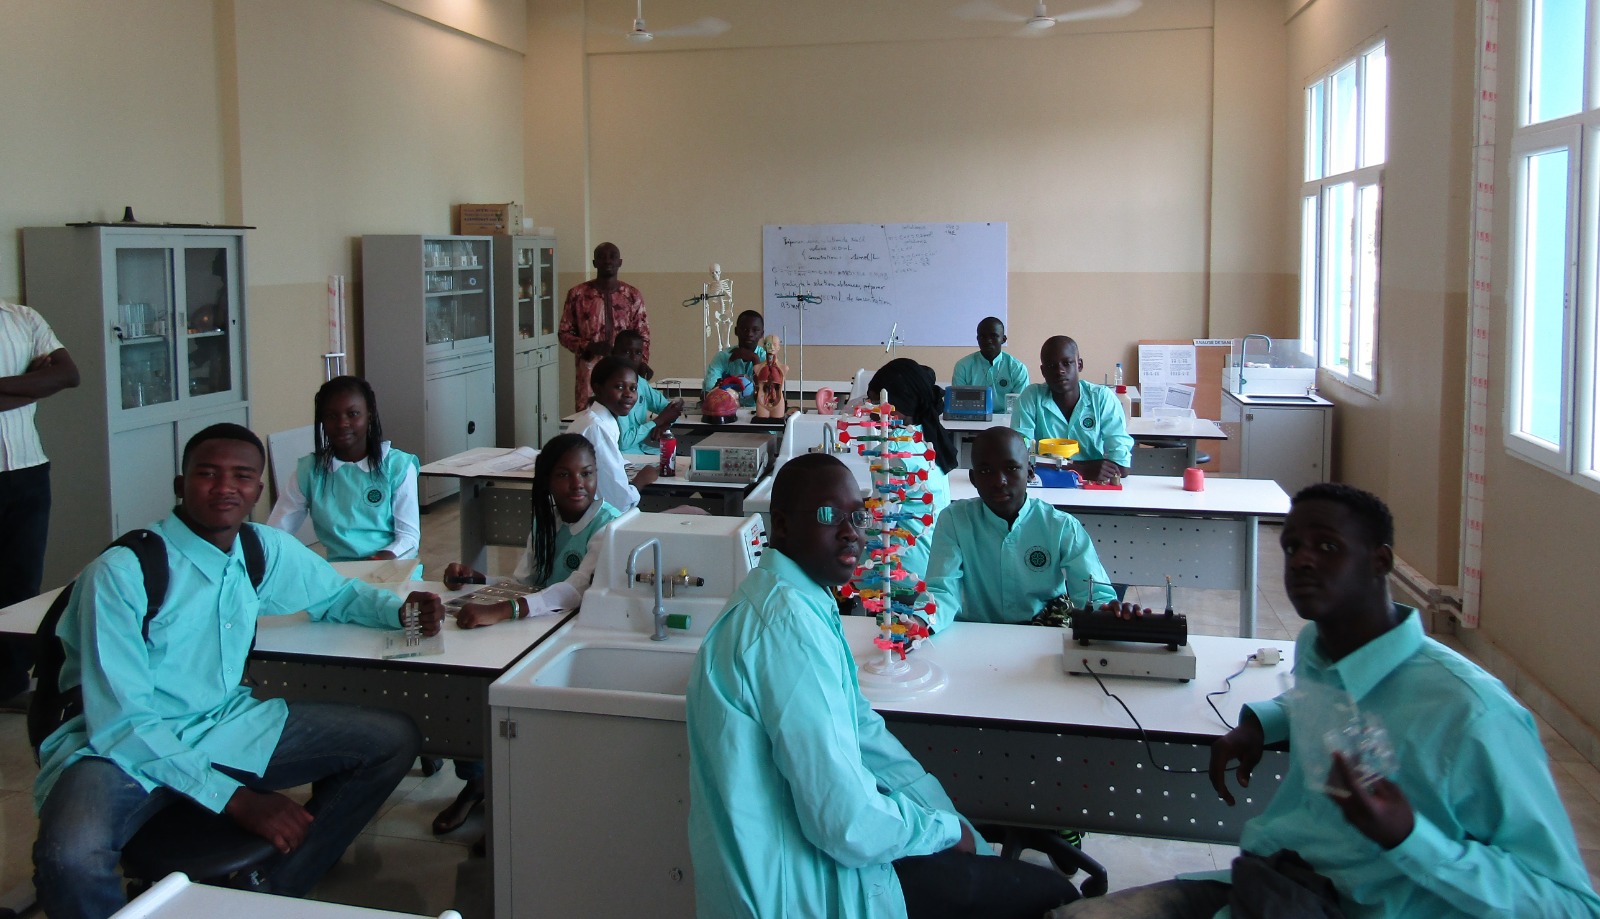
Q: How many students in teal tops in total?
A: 11